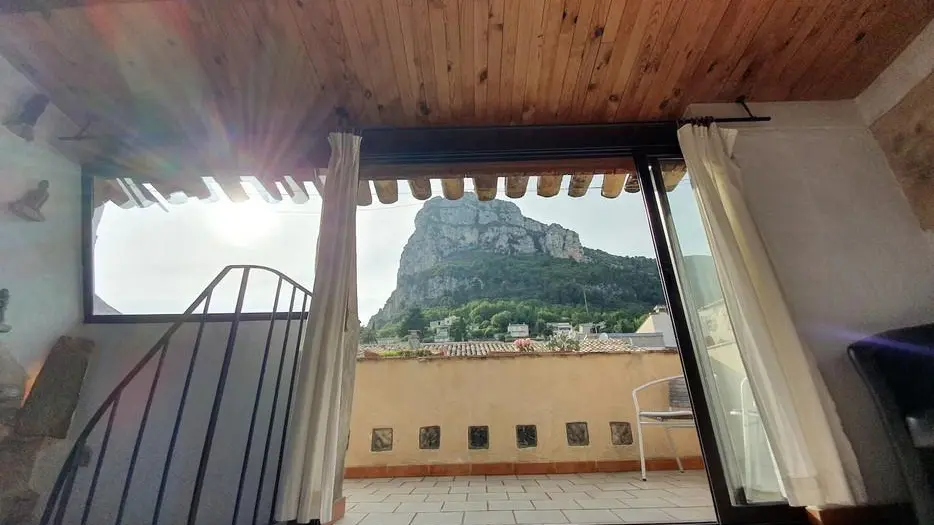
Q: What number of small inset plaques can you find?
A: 6